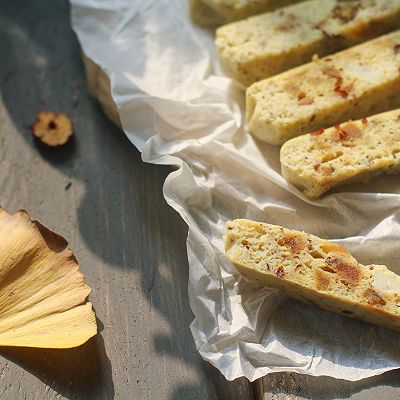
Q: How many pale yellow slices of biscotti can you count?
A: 5